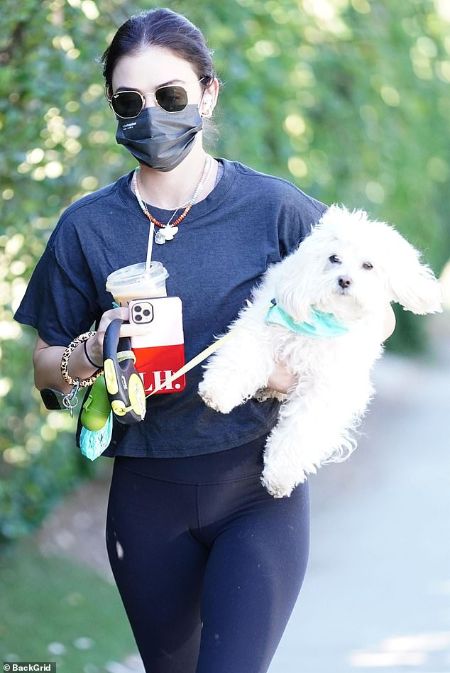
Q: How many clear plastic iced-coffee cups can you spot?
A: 1